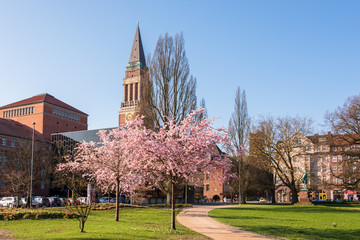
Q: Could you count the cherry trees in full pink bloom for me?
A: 2